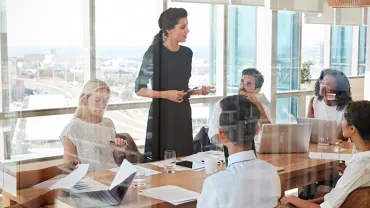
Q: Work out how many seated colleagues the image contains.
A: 5